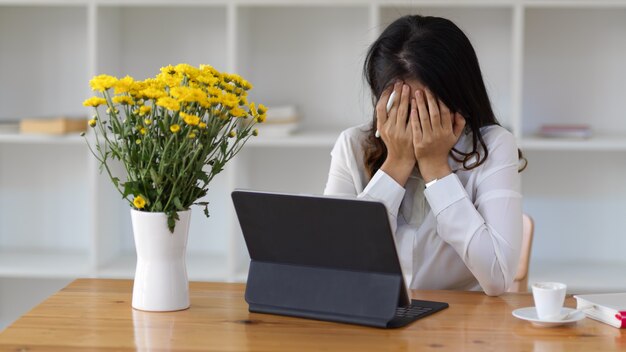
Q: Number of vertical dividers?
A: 4